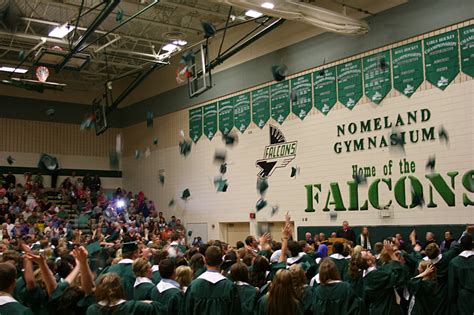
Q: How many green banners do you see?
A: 13